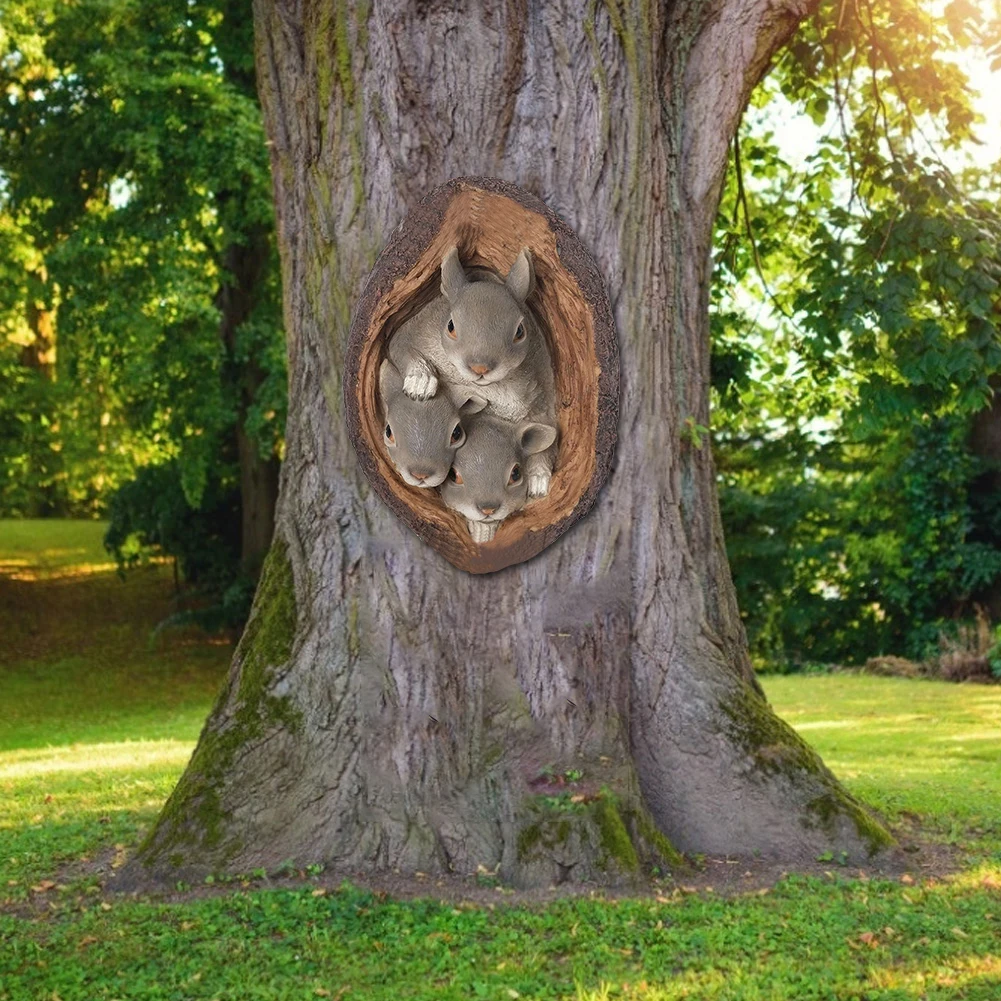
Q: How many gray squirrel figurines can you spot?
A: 3